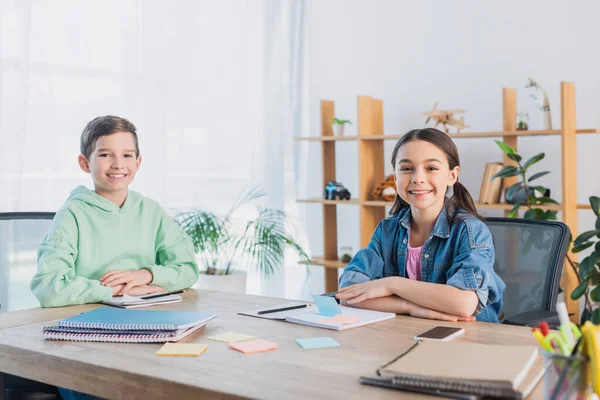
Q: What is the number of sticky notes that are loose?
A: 4